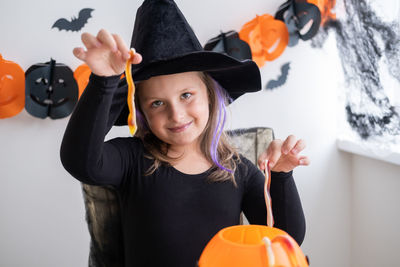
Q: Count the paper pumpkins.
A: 7